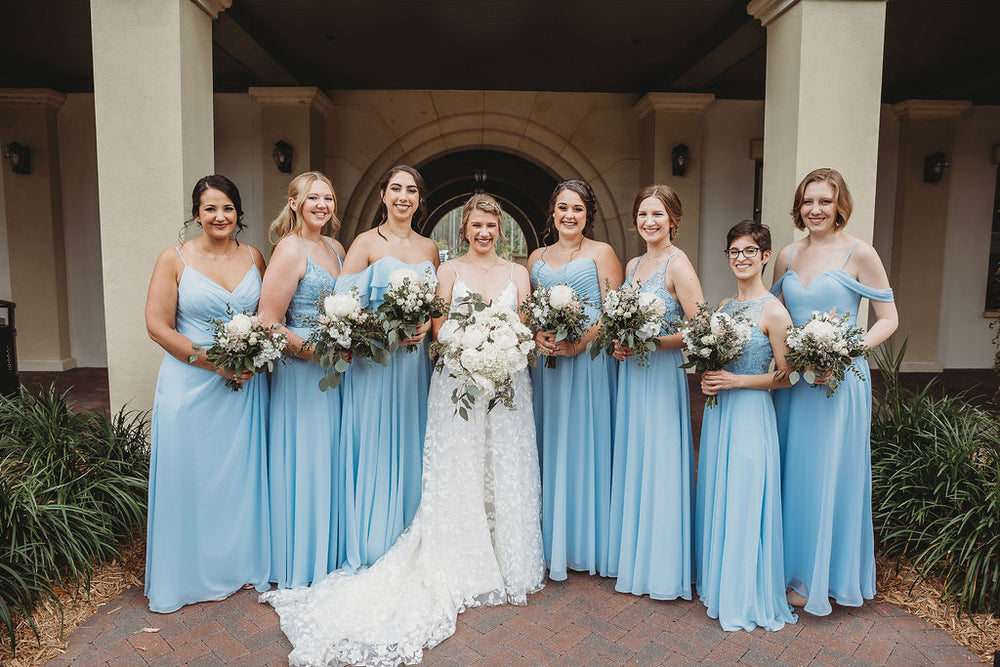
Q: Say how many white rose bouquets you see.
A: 8